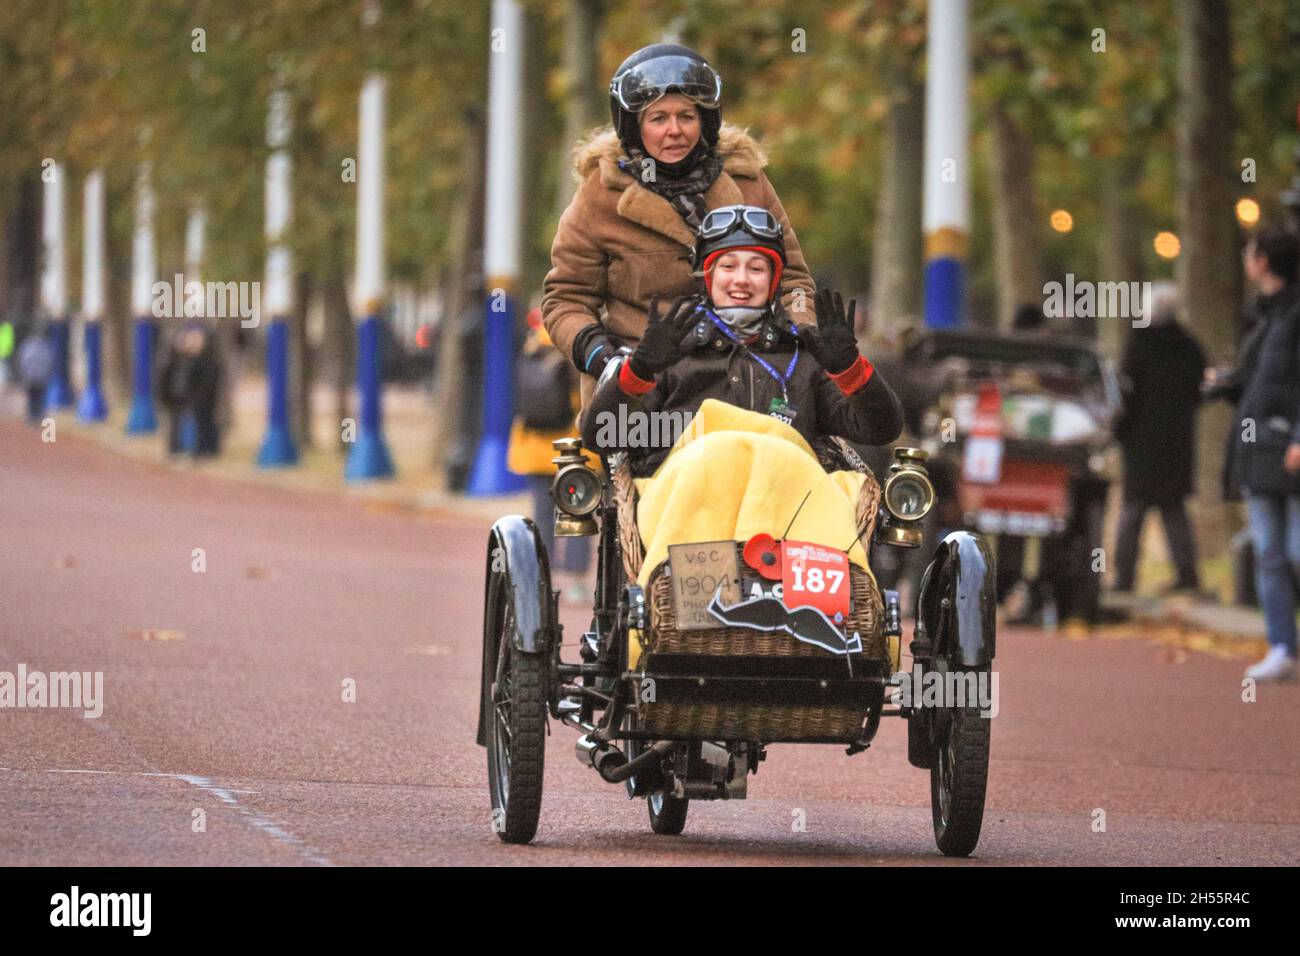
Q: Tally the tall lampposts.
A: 8